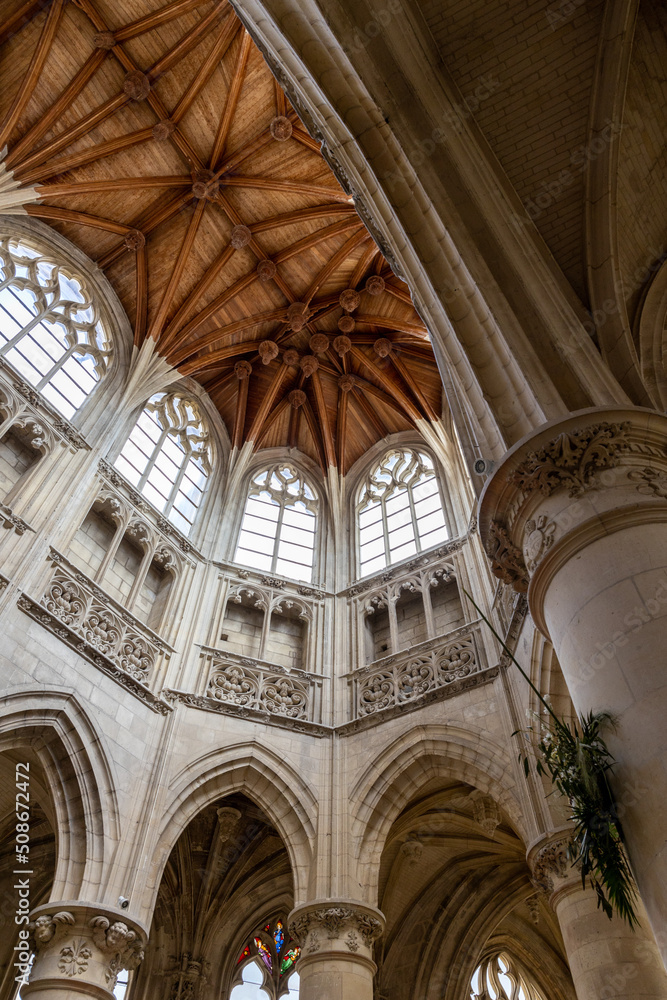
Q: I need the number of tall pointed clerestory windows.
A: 4